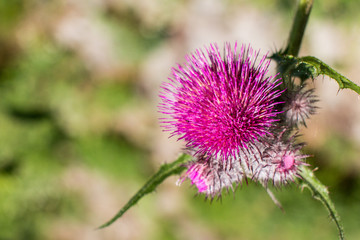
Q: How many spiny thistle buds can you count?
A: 3